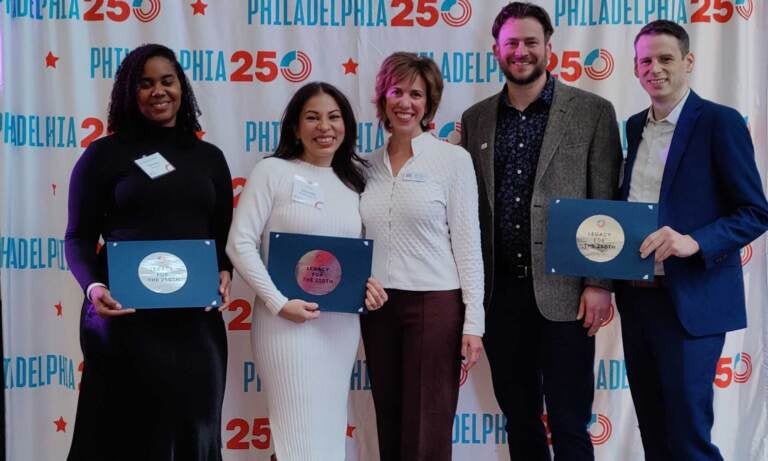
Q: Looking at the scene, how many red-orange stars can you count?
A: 8